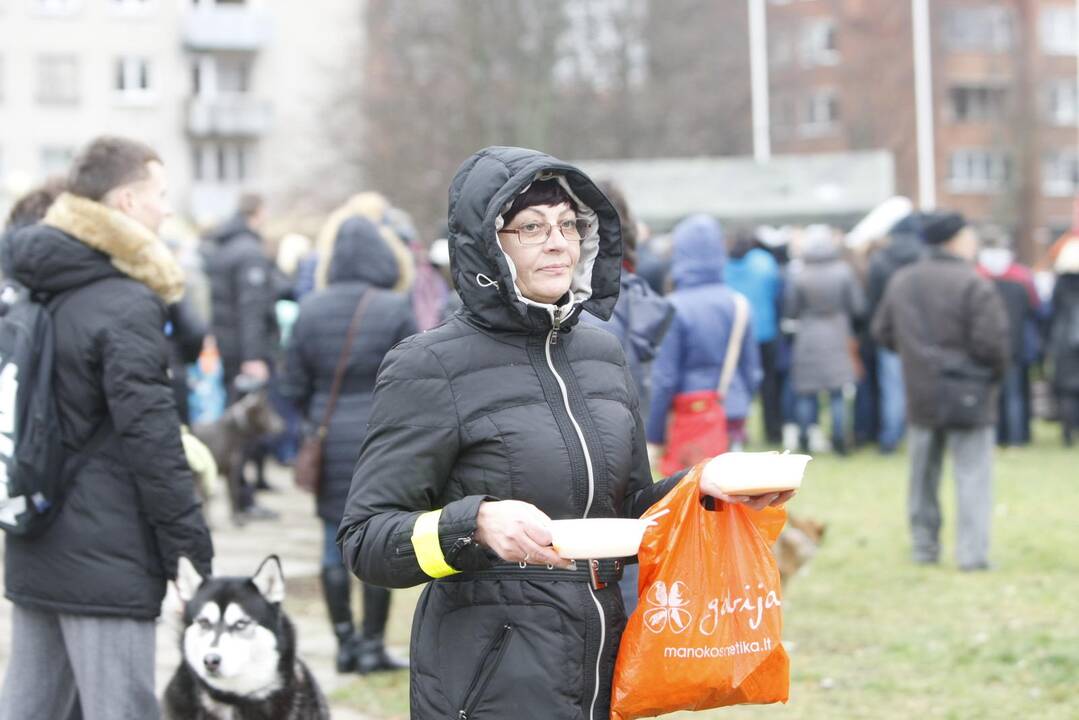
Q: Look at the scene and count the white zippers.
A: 1